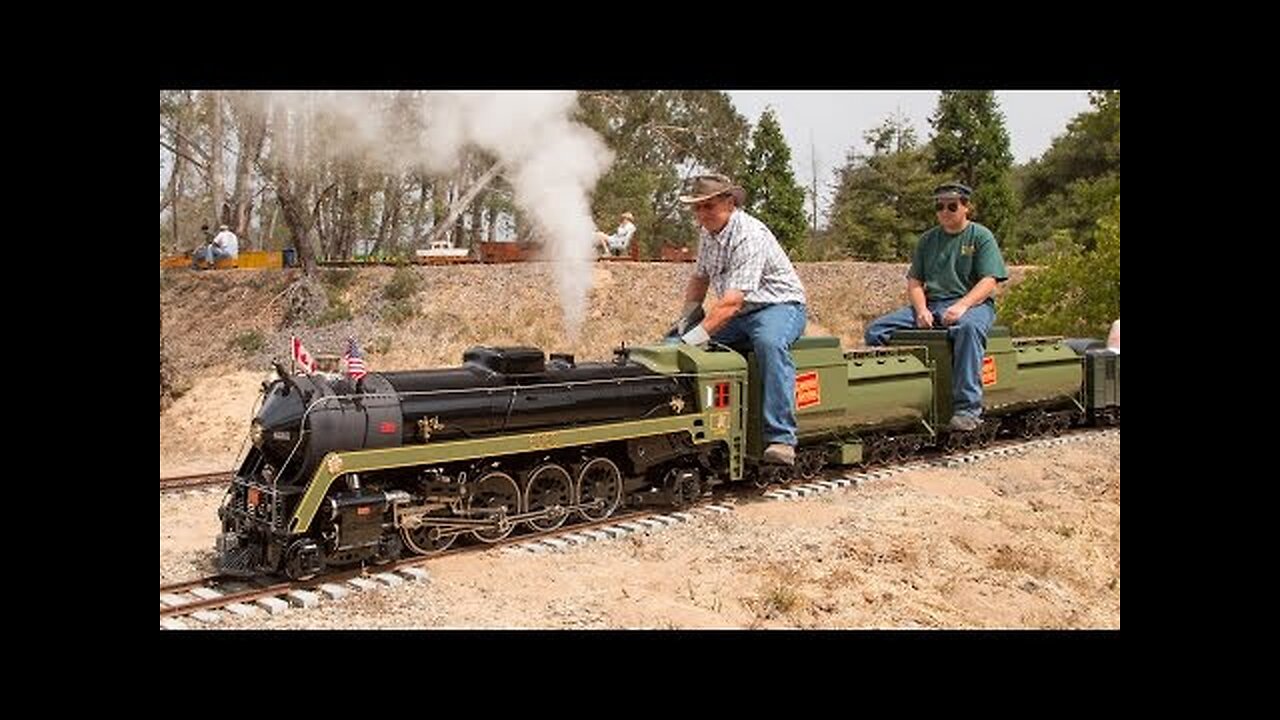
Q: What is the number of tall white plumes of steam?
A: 1